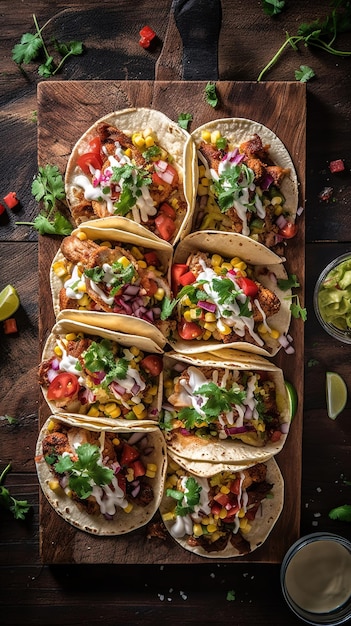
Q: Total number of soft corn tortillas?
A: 8